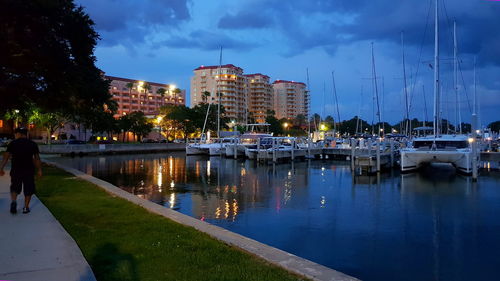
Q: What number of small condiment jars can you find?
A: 0